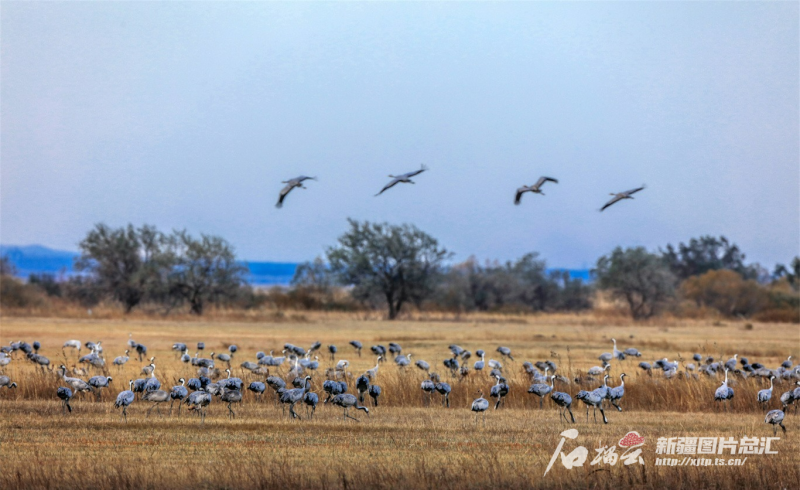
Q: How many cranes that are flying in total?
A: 4